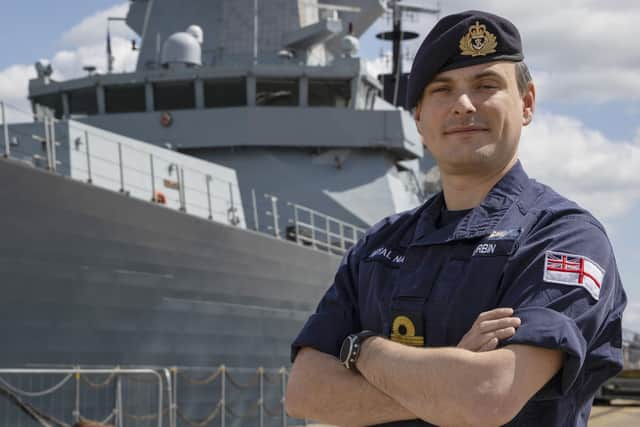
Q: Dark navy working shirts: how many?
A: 1